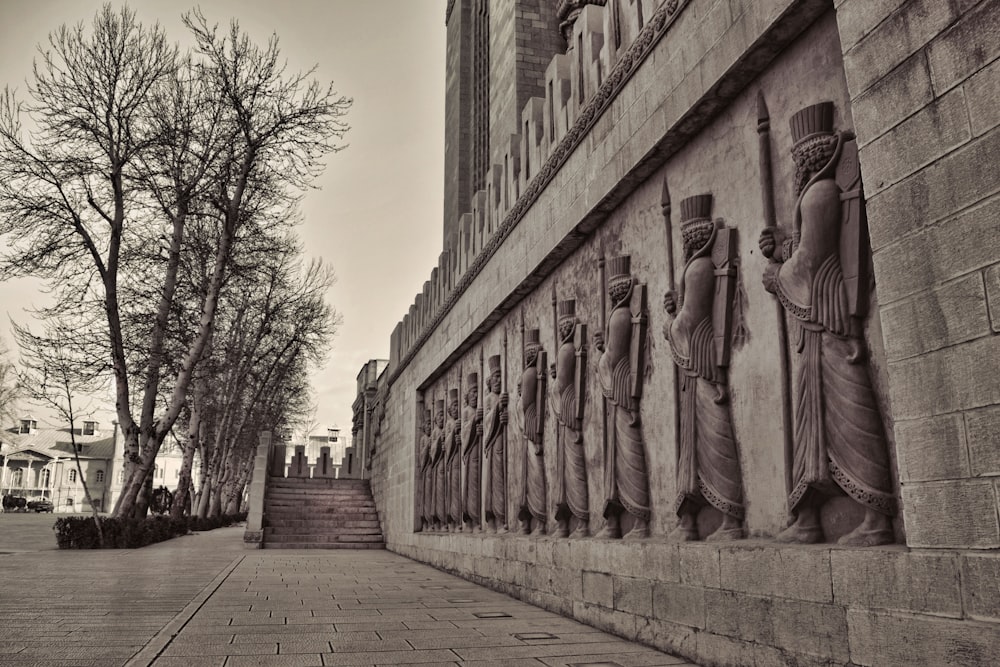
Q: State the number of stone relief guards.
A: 10